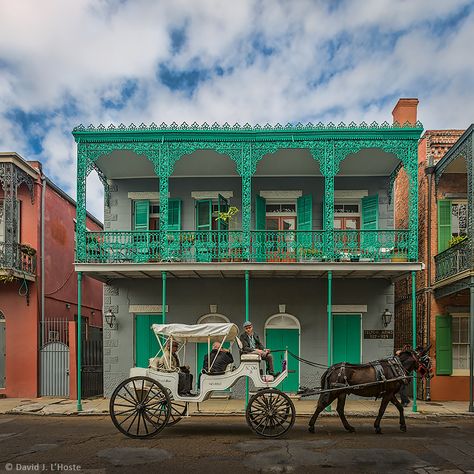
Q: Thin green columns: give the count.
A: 5